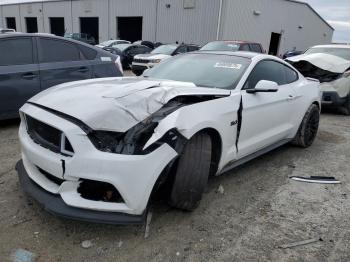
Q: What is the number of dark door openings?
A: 6